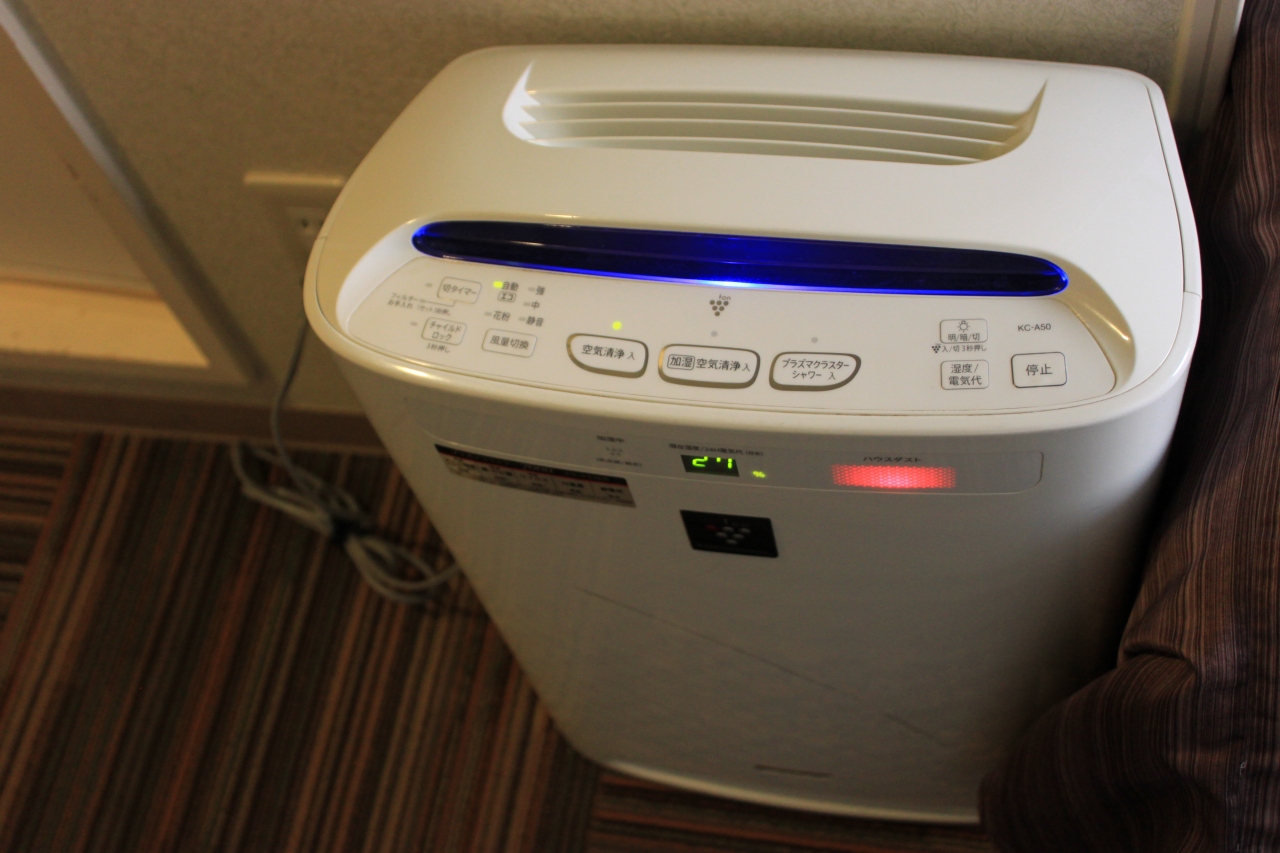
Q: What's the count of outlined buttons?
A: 9